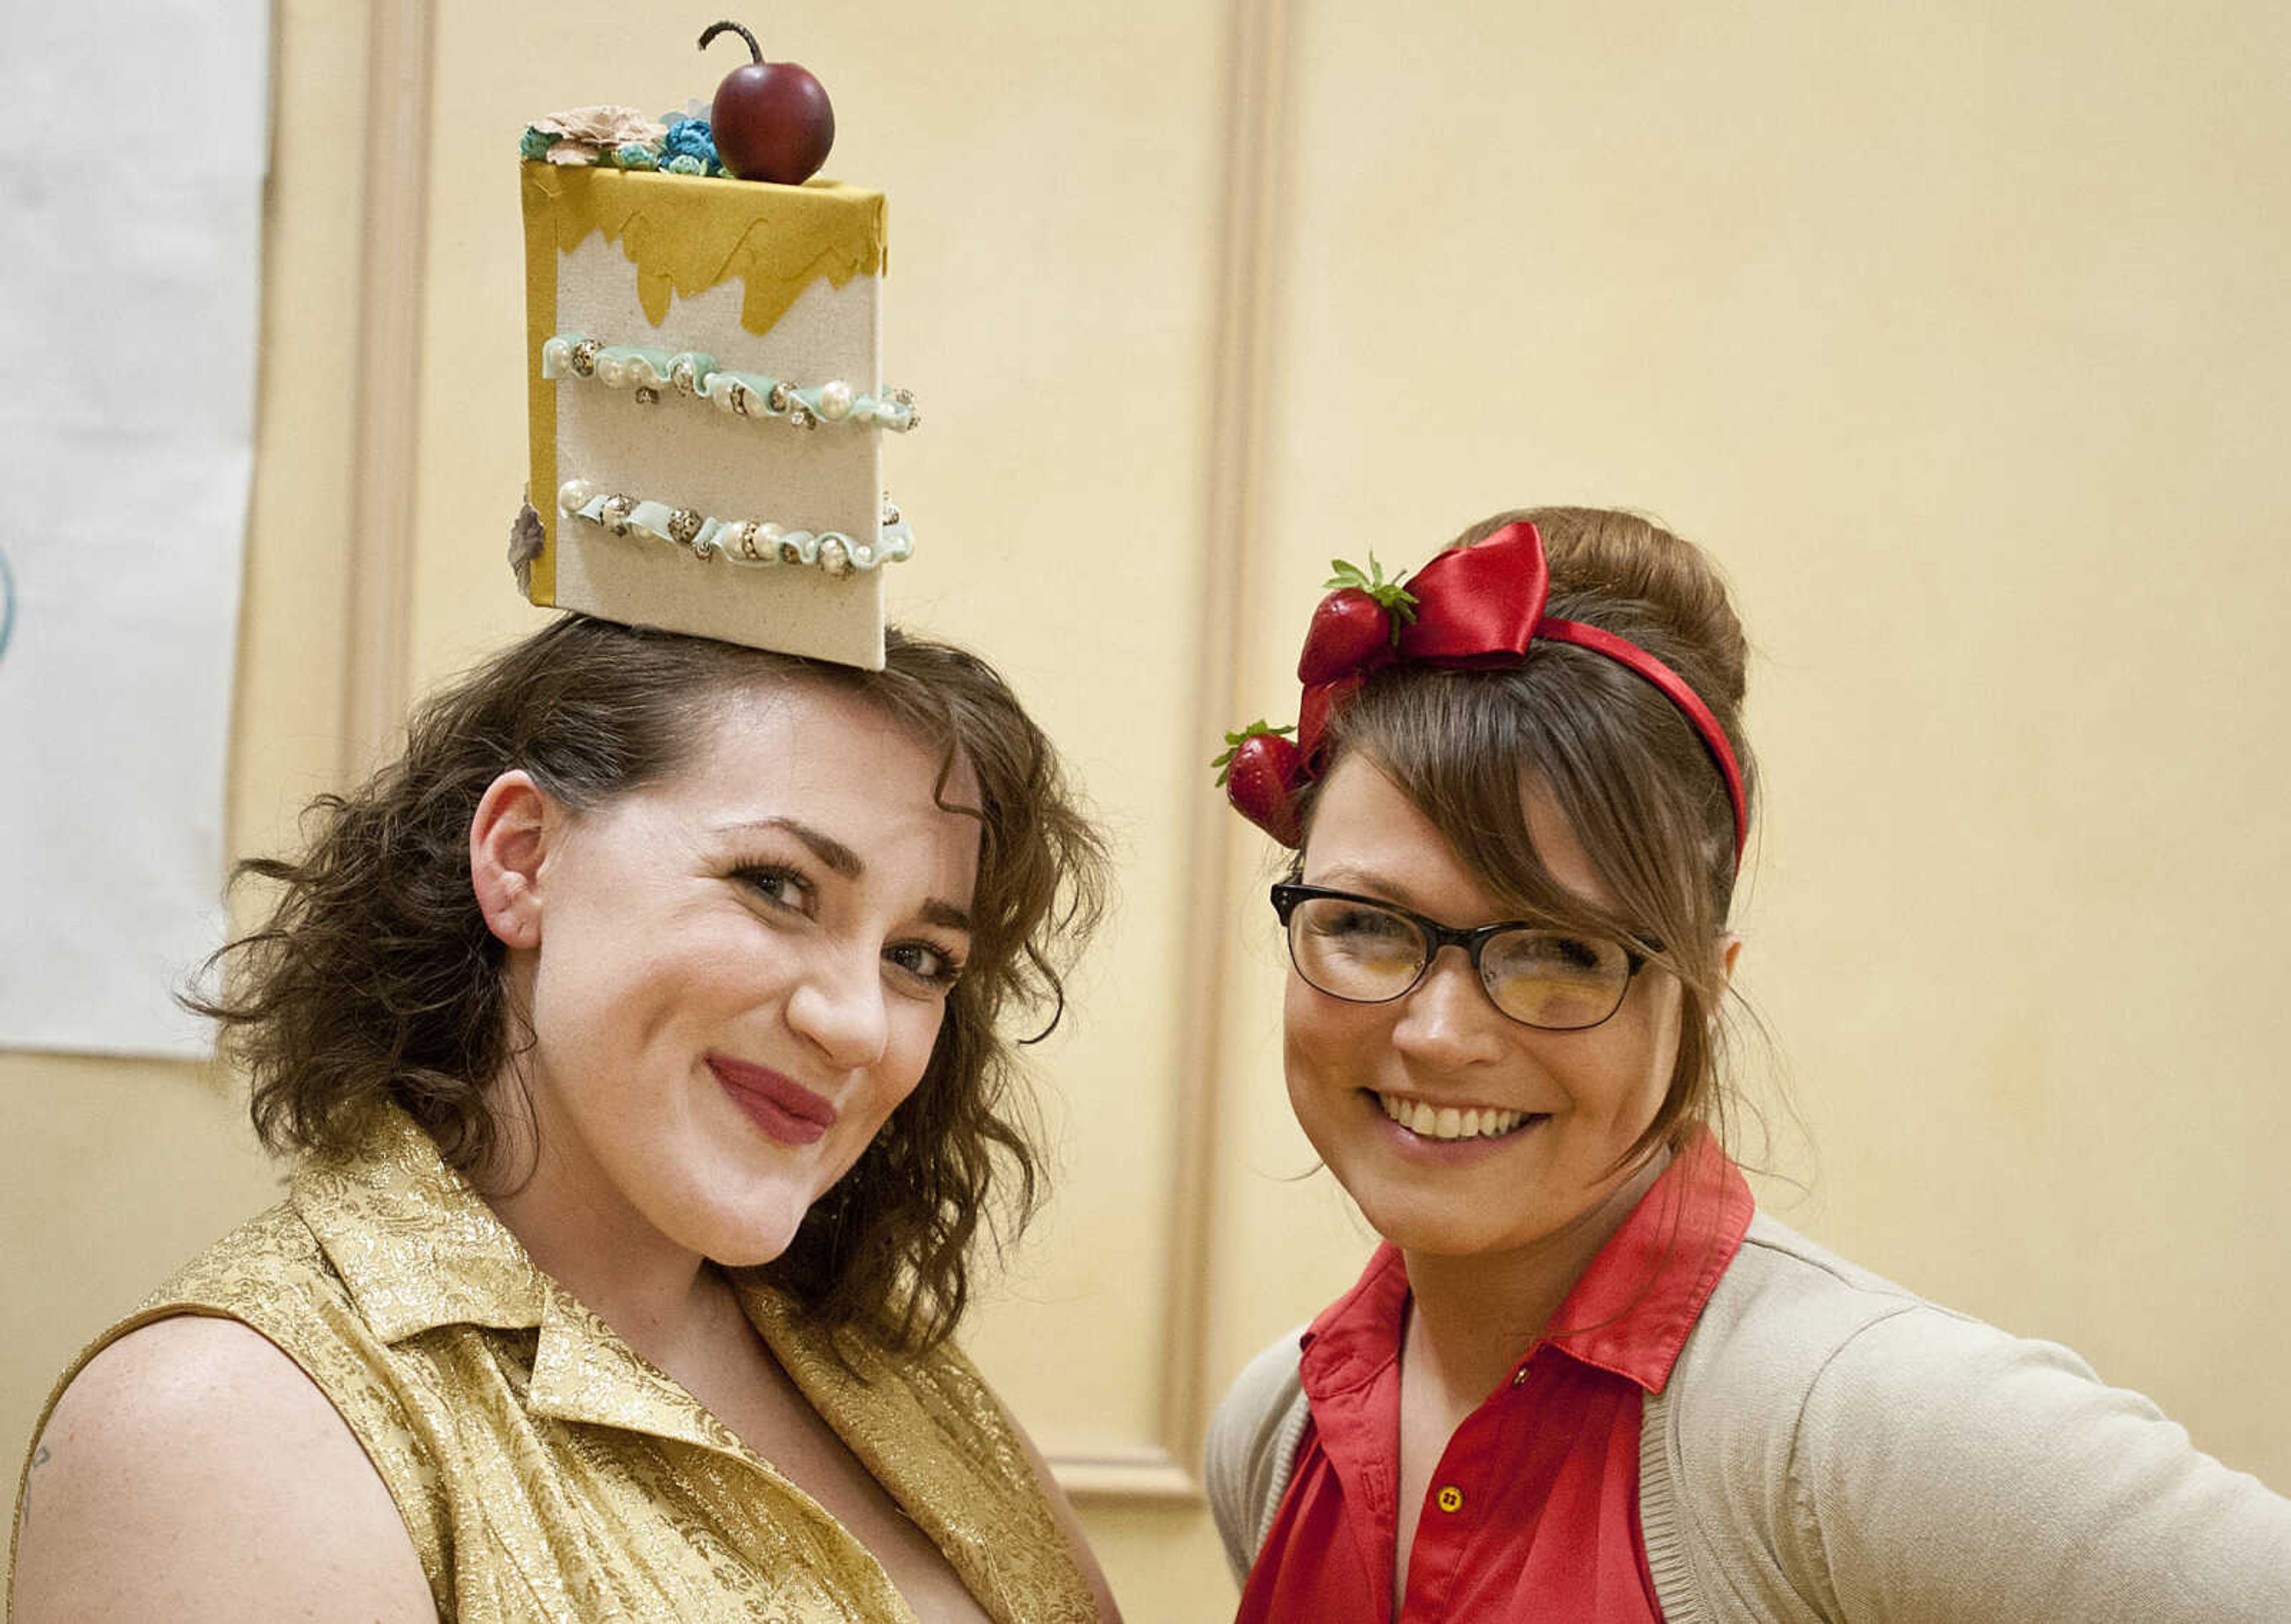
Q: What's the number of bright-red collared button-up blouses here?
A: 1